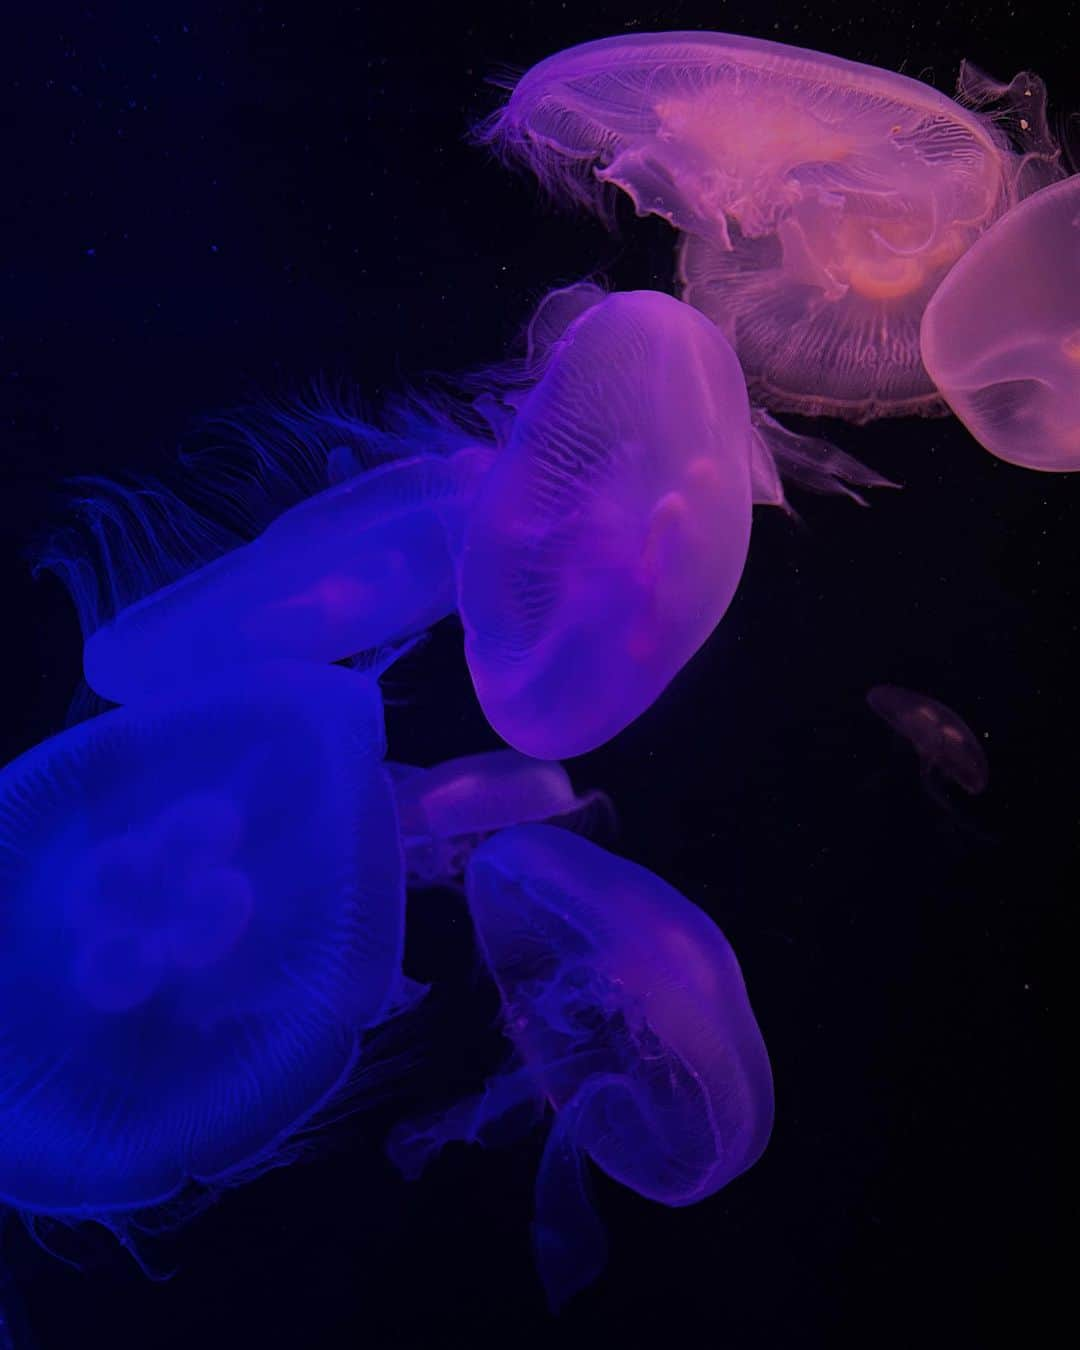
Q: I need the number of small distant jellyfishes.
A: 1